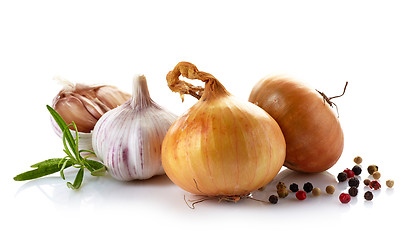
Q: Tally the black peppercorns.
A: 8